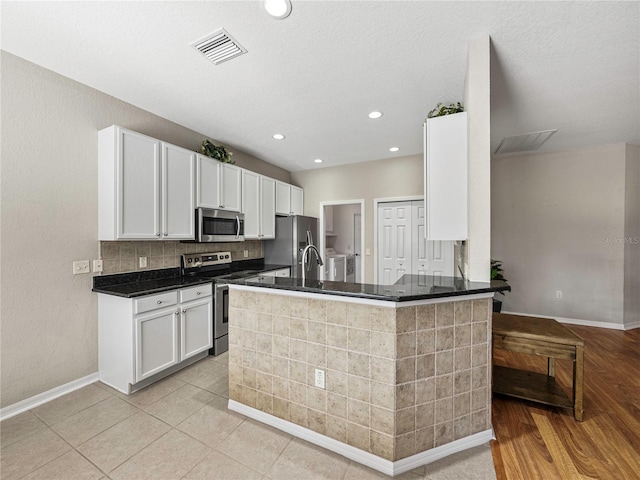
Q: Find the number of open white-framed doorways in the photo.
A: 1